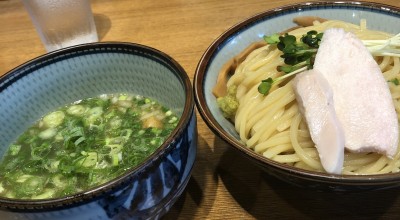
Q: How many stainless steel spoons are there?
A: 0